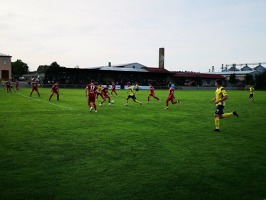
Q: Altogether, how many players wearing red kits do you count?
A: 9